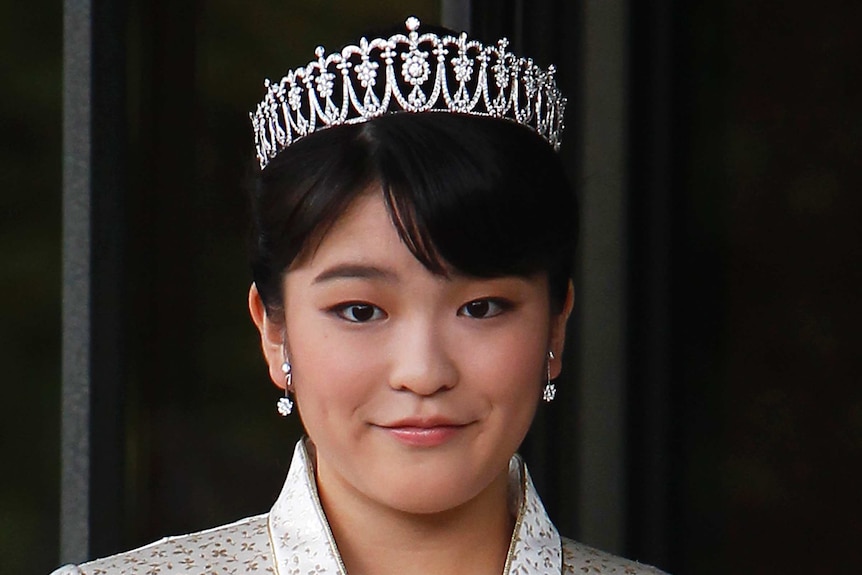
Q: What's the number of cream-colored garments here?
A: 1